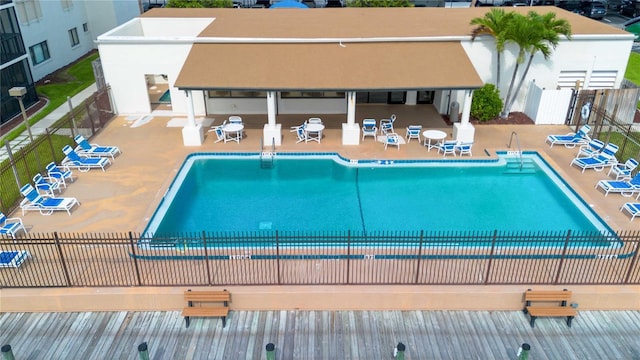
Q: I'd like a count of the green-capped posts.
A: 5